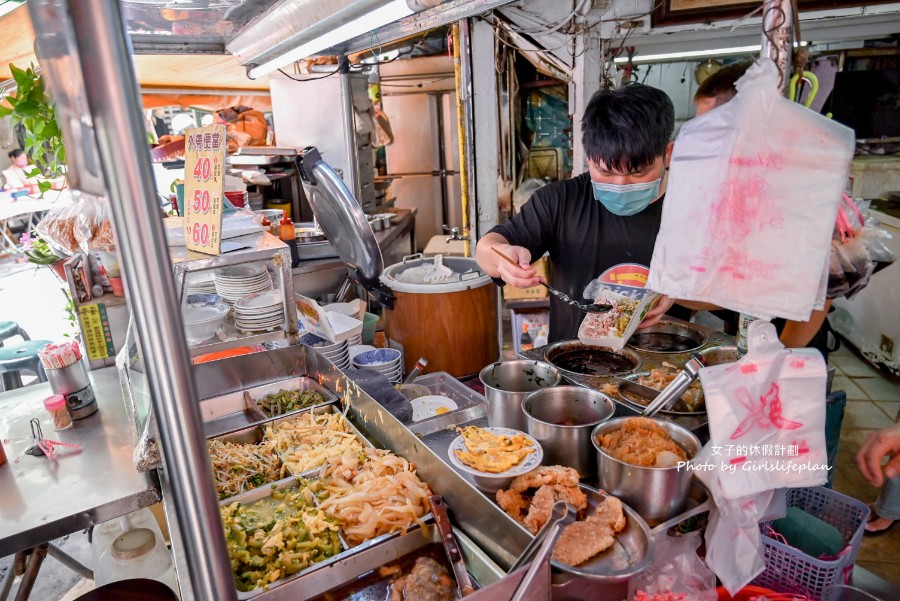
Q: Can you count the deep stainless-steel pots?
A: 3